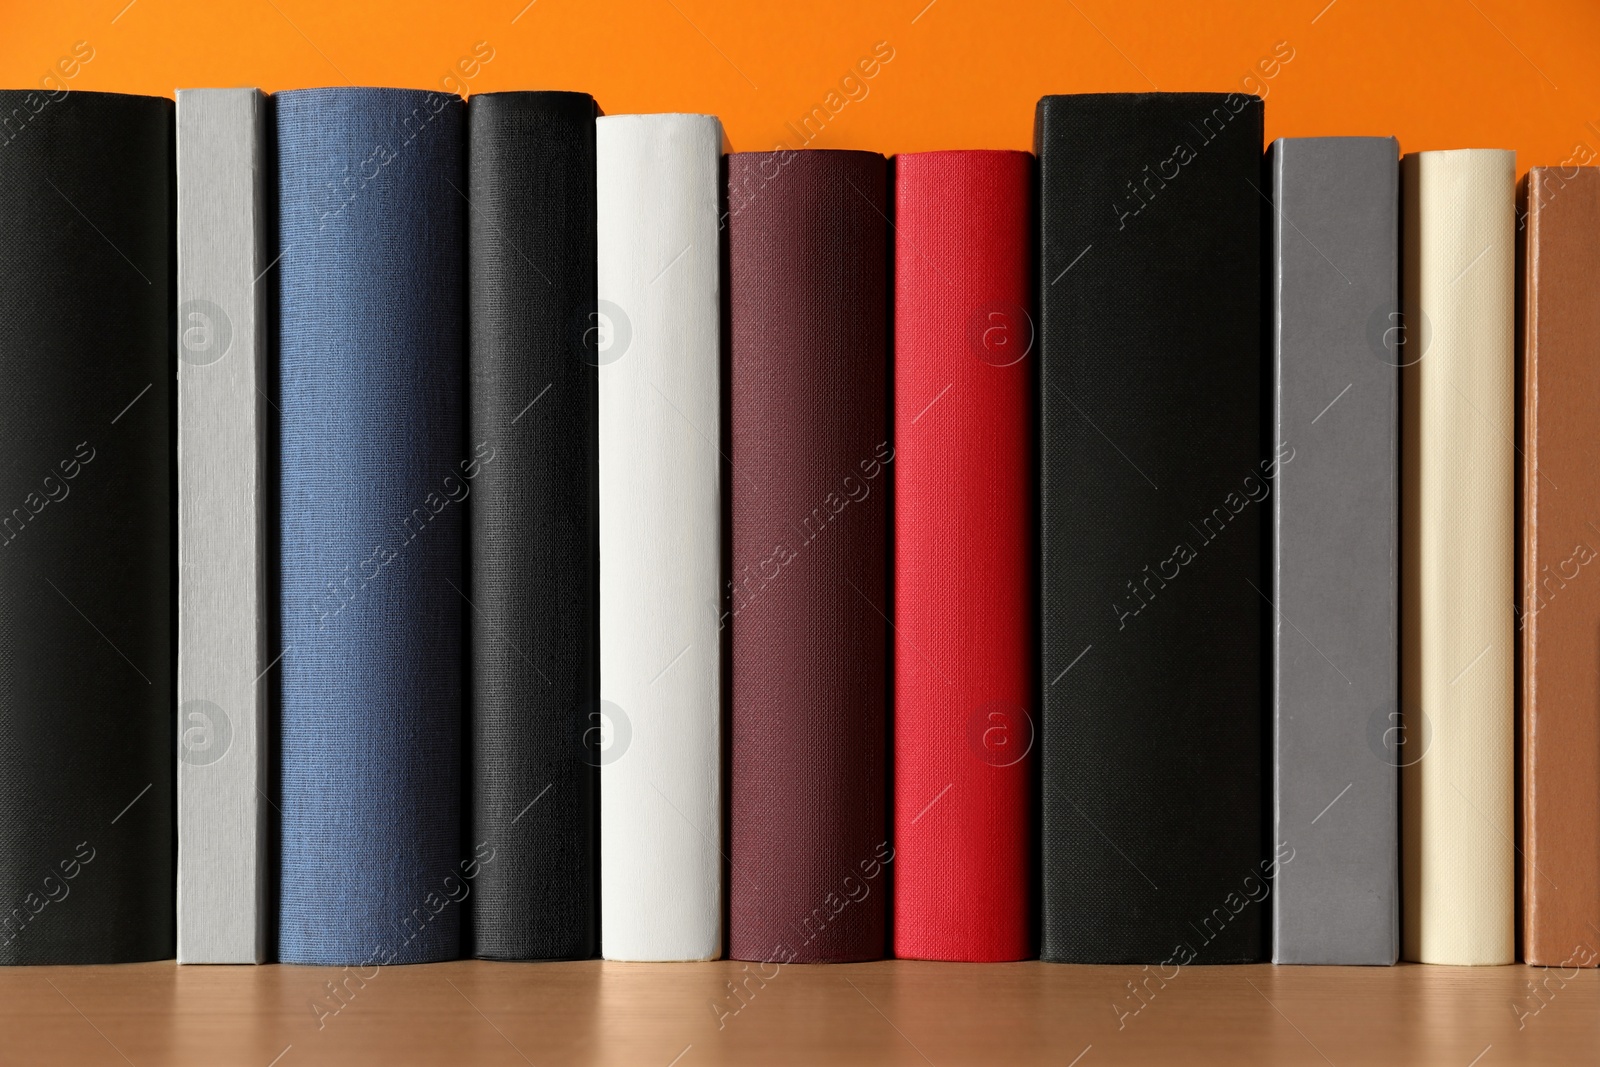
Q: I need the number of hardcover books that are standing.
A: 11